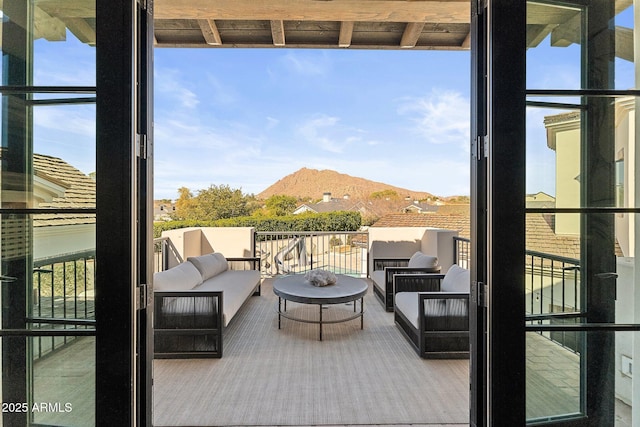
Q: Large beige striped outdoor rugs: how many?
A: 1